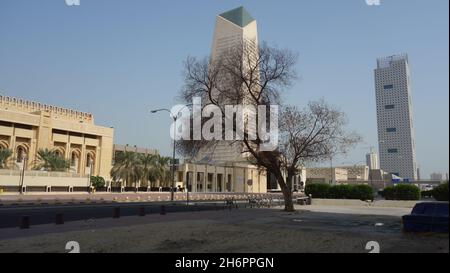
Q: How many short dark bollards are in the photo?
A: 5